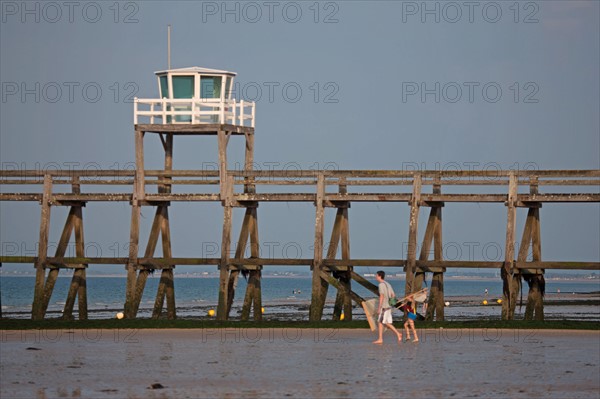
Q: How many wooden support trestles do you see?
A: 6